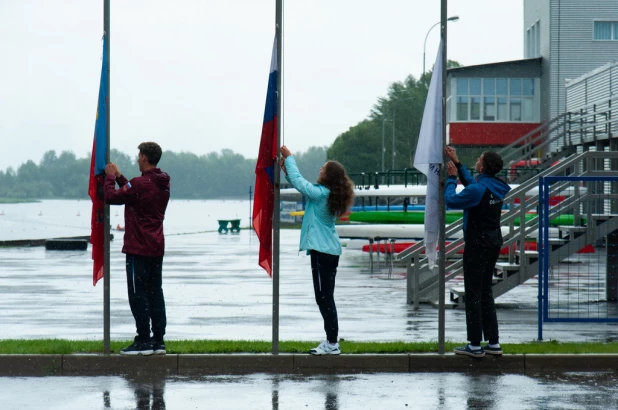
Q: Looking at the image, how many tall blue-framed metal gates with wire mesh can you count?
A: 1